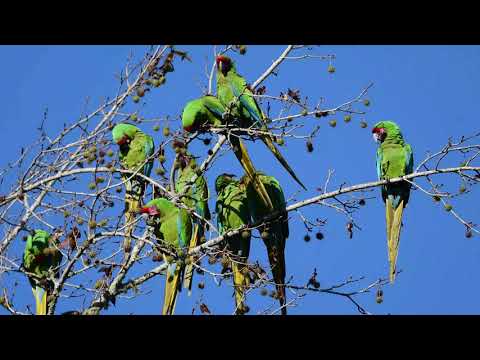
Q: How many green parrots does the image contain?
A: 9